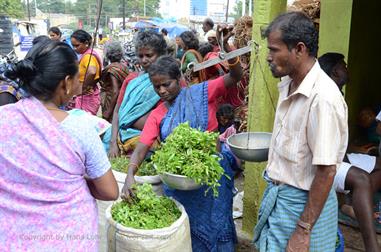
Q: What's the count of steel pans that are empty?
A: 1